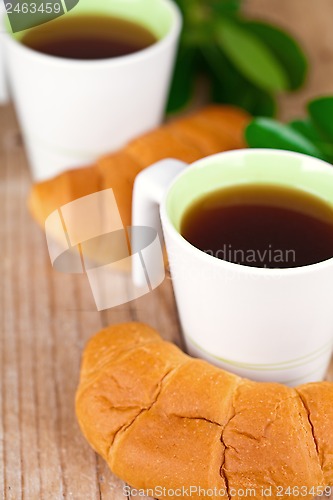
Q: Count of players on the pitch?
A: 0